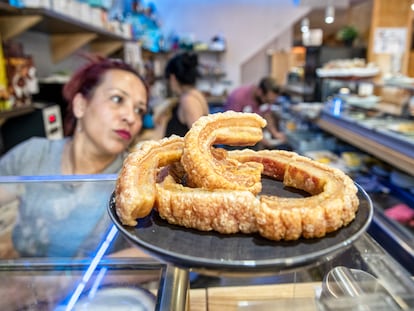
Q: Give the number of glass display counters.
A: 2